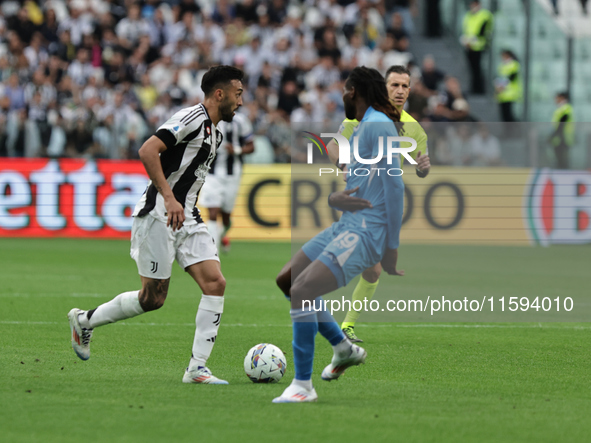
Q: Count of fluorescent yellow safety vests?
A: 3